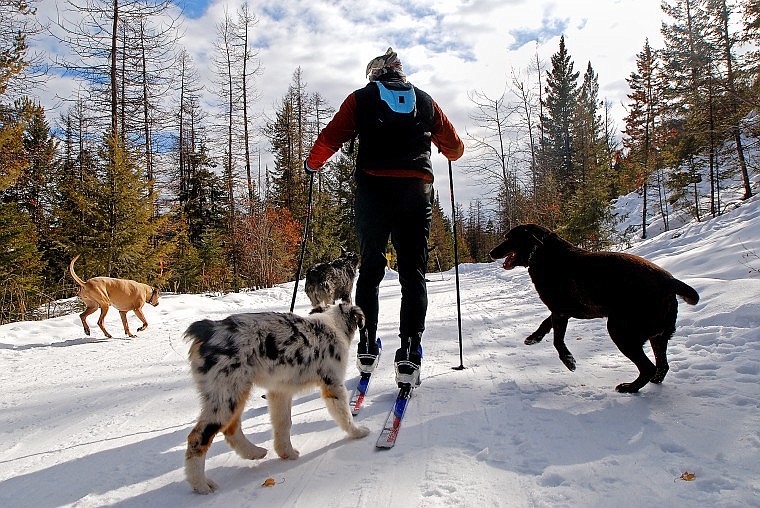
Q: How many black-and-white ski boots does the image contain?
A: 2